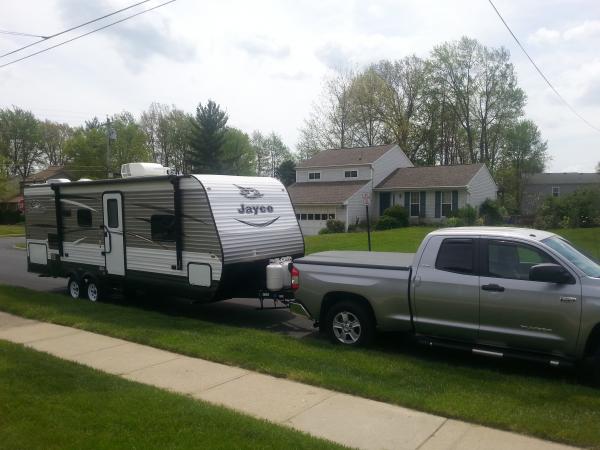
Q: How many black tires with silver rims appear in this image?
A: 3